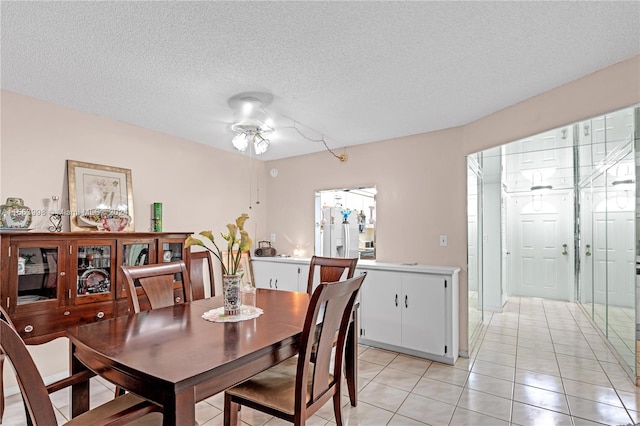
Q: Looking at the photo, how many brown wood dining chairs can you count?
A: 5